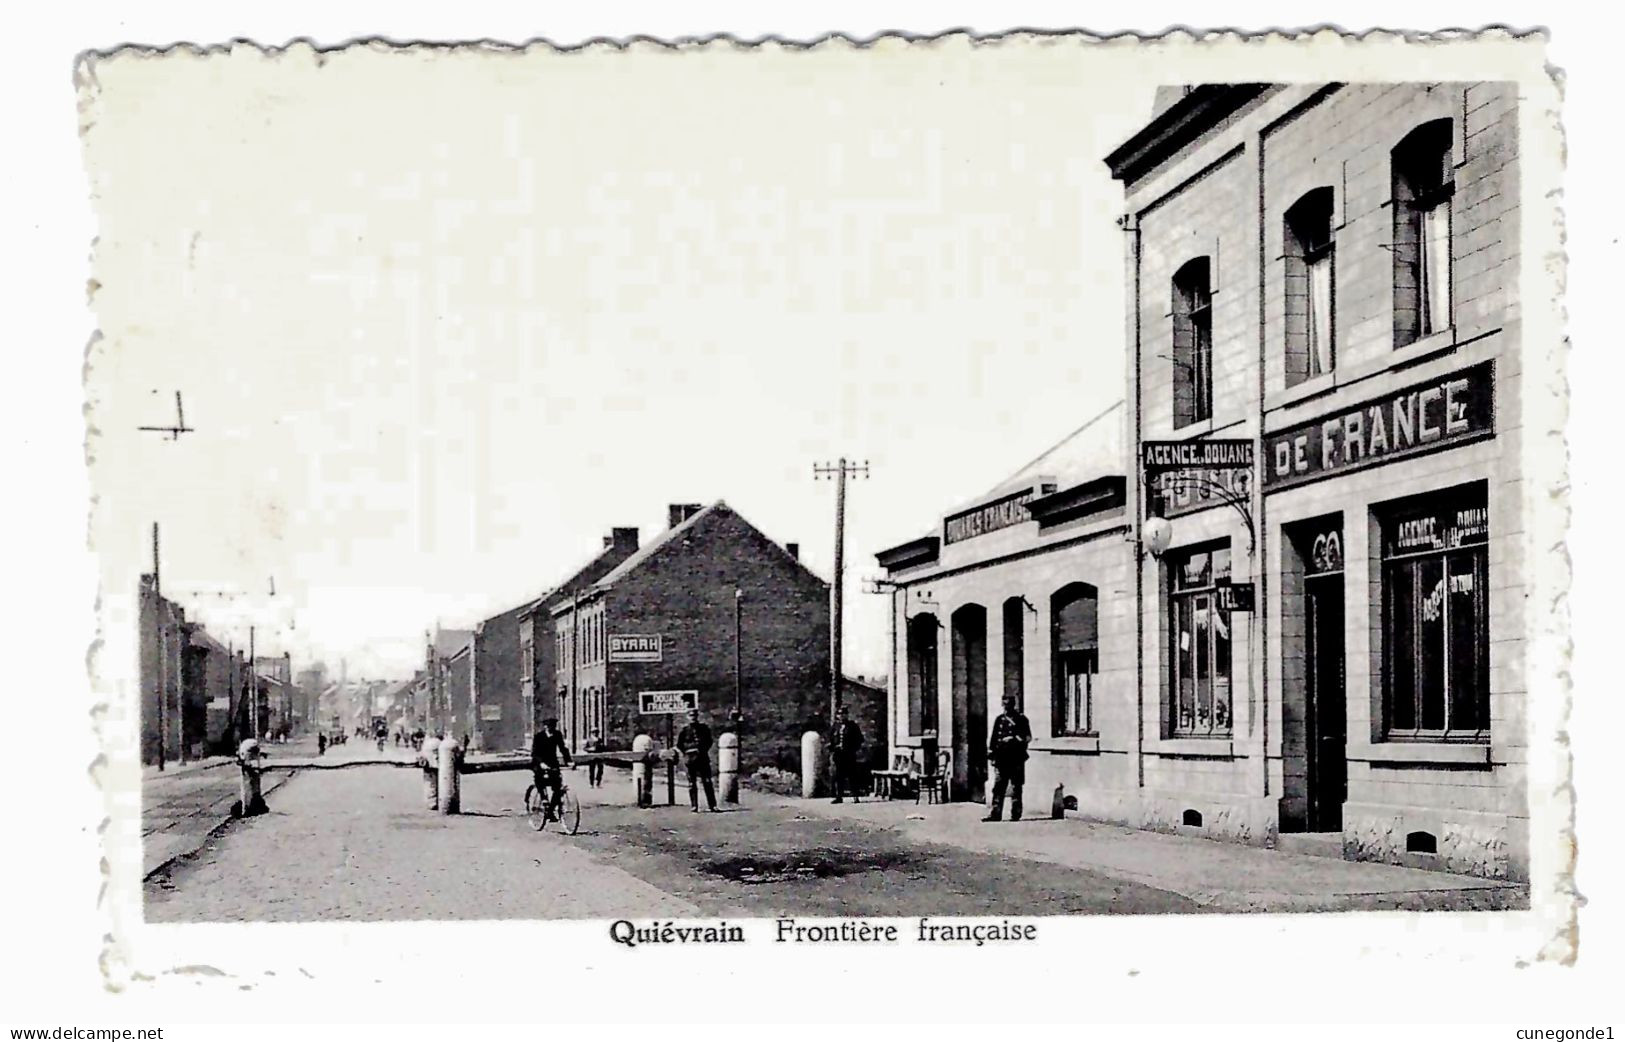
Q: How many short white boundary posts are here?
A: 6